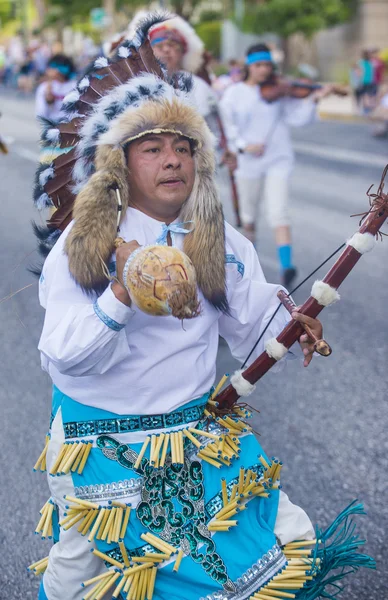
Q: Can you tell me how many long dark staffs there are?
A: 2